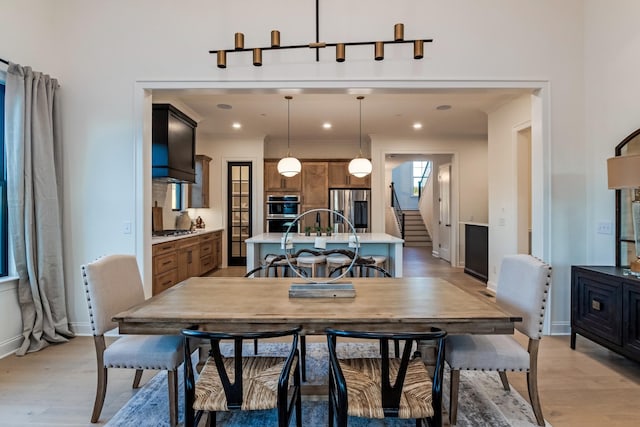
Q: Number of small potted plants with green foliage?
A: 3